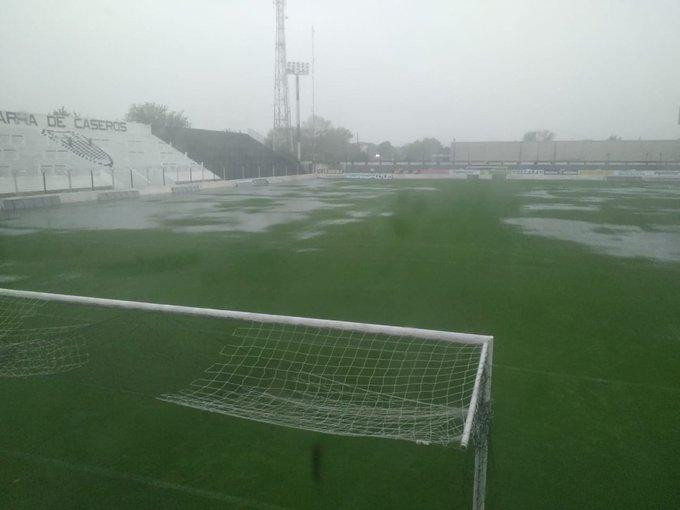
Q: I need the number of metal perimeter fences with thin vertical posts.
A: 1